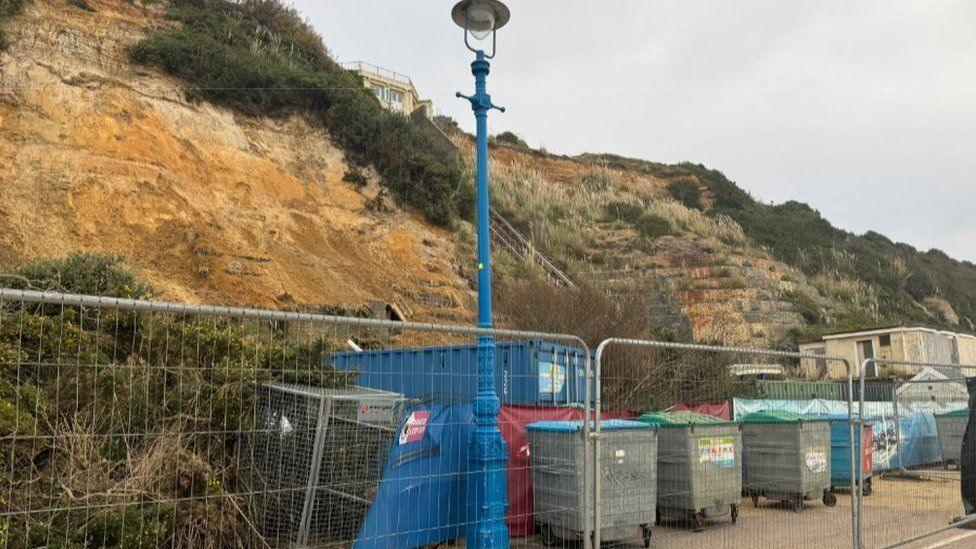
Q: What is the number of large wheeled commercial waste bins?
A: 5